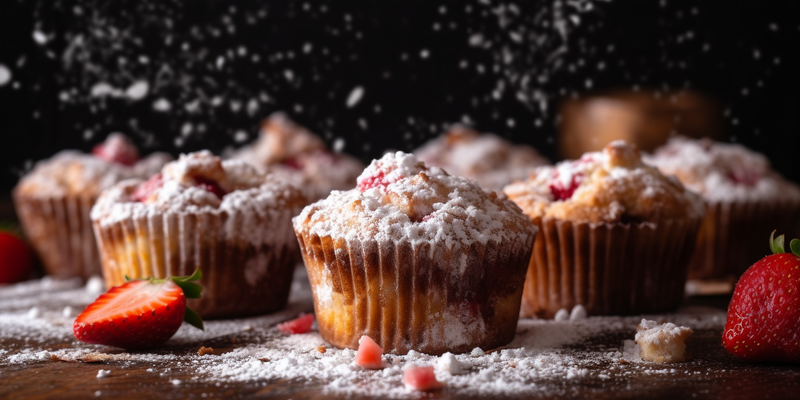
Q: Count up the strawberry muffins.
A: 7